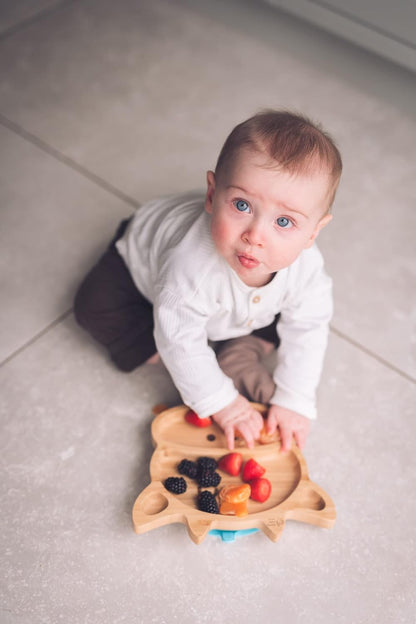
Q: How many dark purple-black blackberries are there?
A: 5